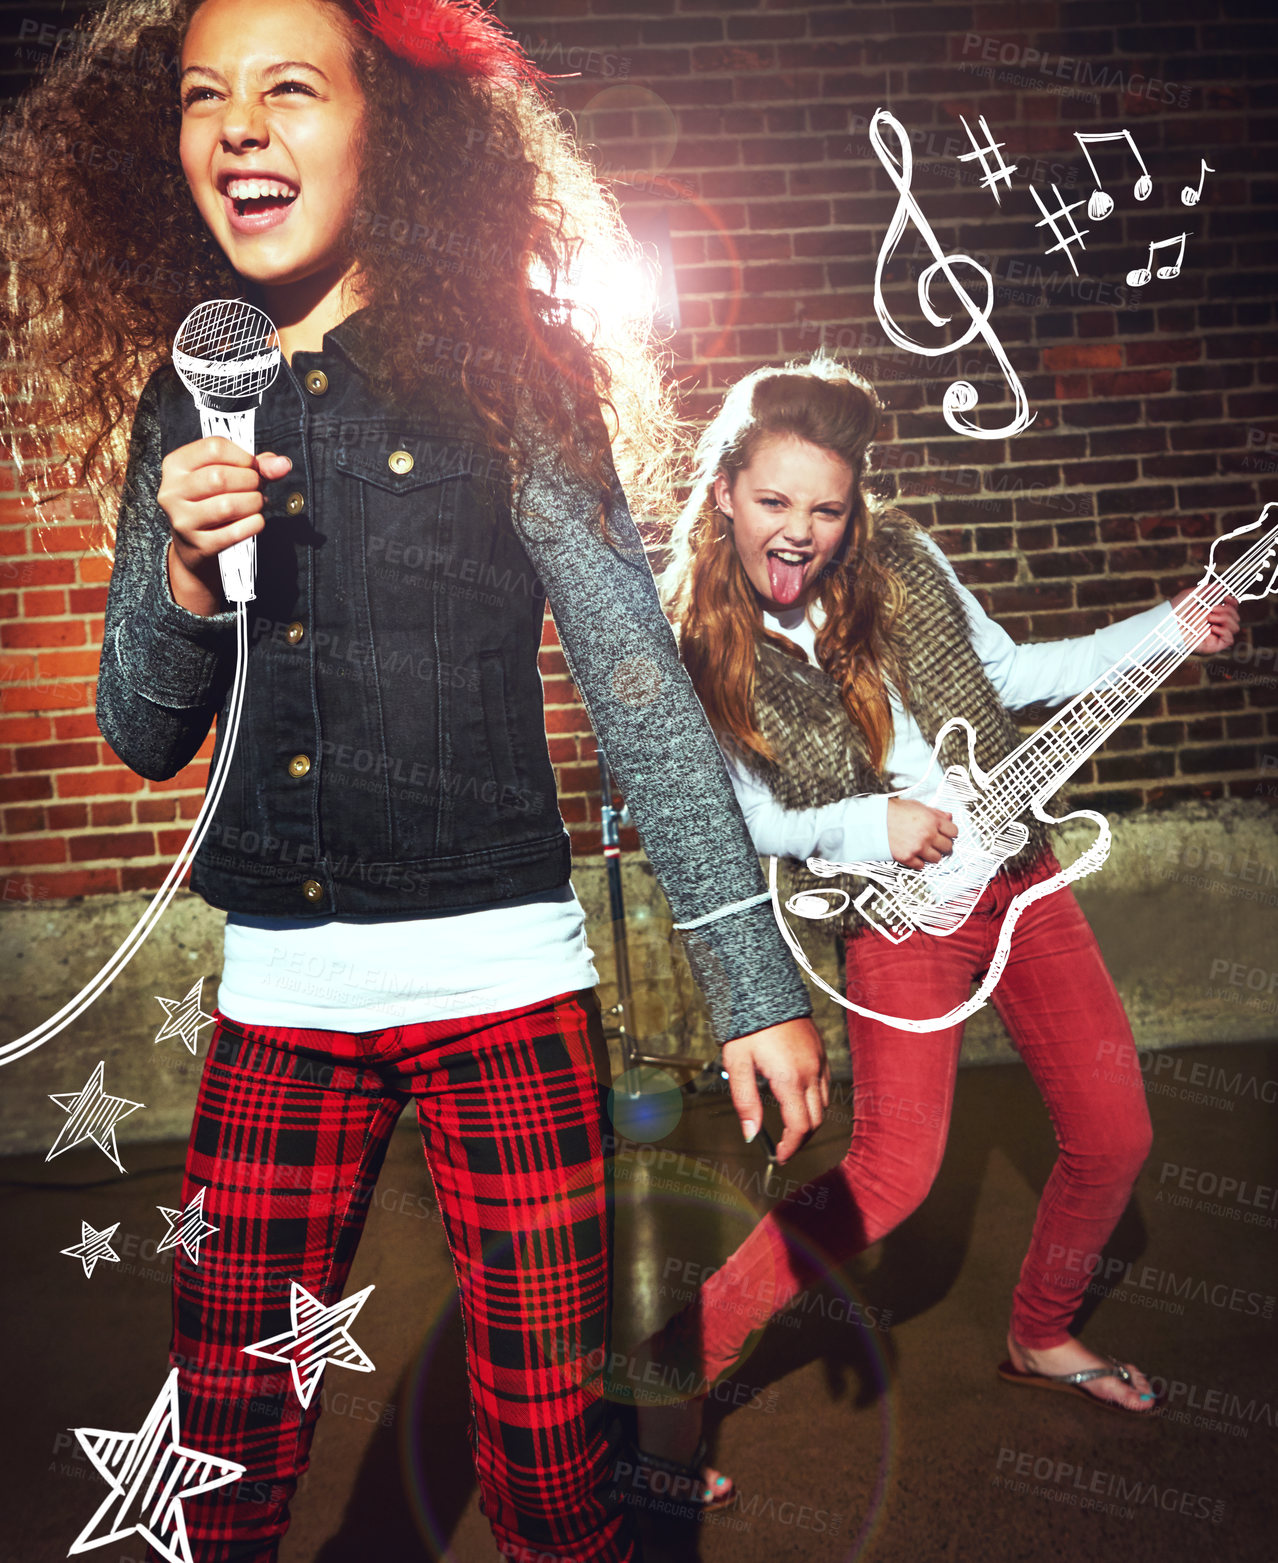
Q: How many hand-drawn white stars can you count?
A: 6